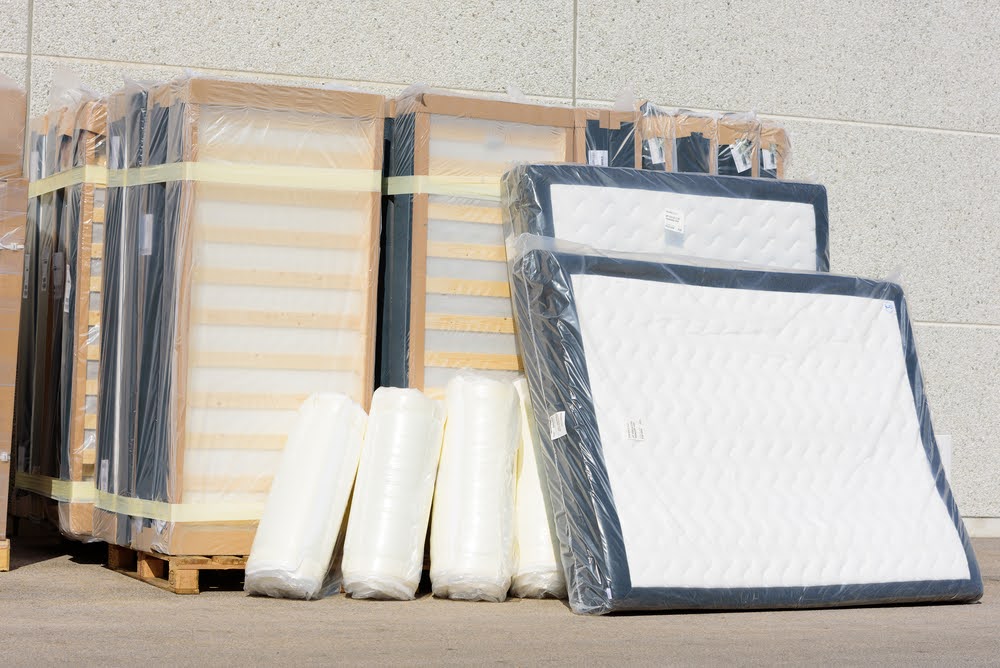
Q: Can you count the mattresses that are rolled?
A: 4